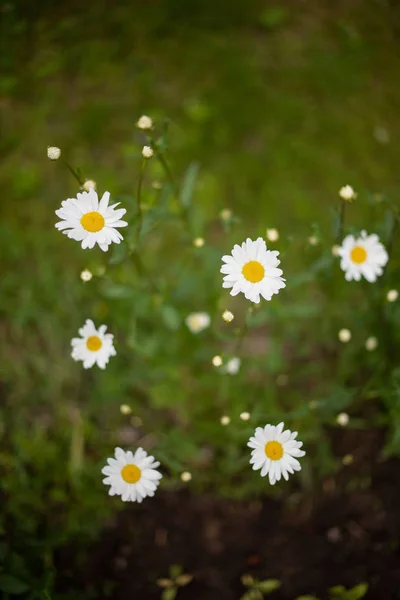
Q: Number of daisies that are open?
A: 6